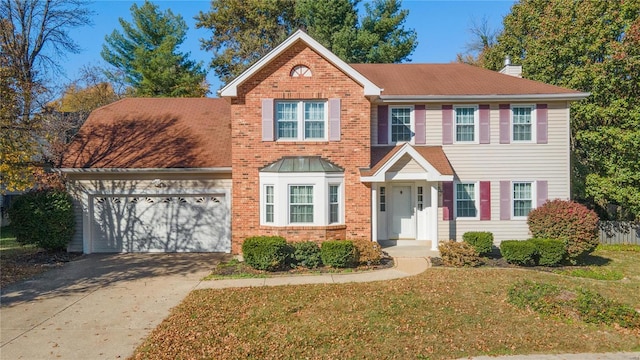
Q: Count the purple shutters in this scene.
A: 12